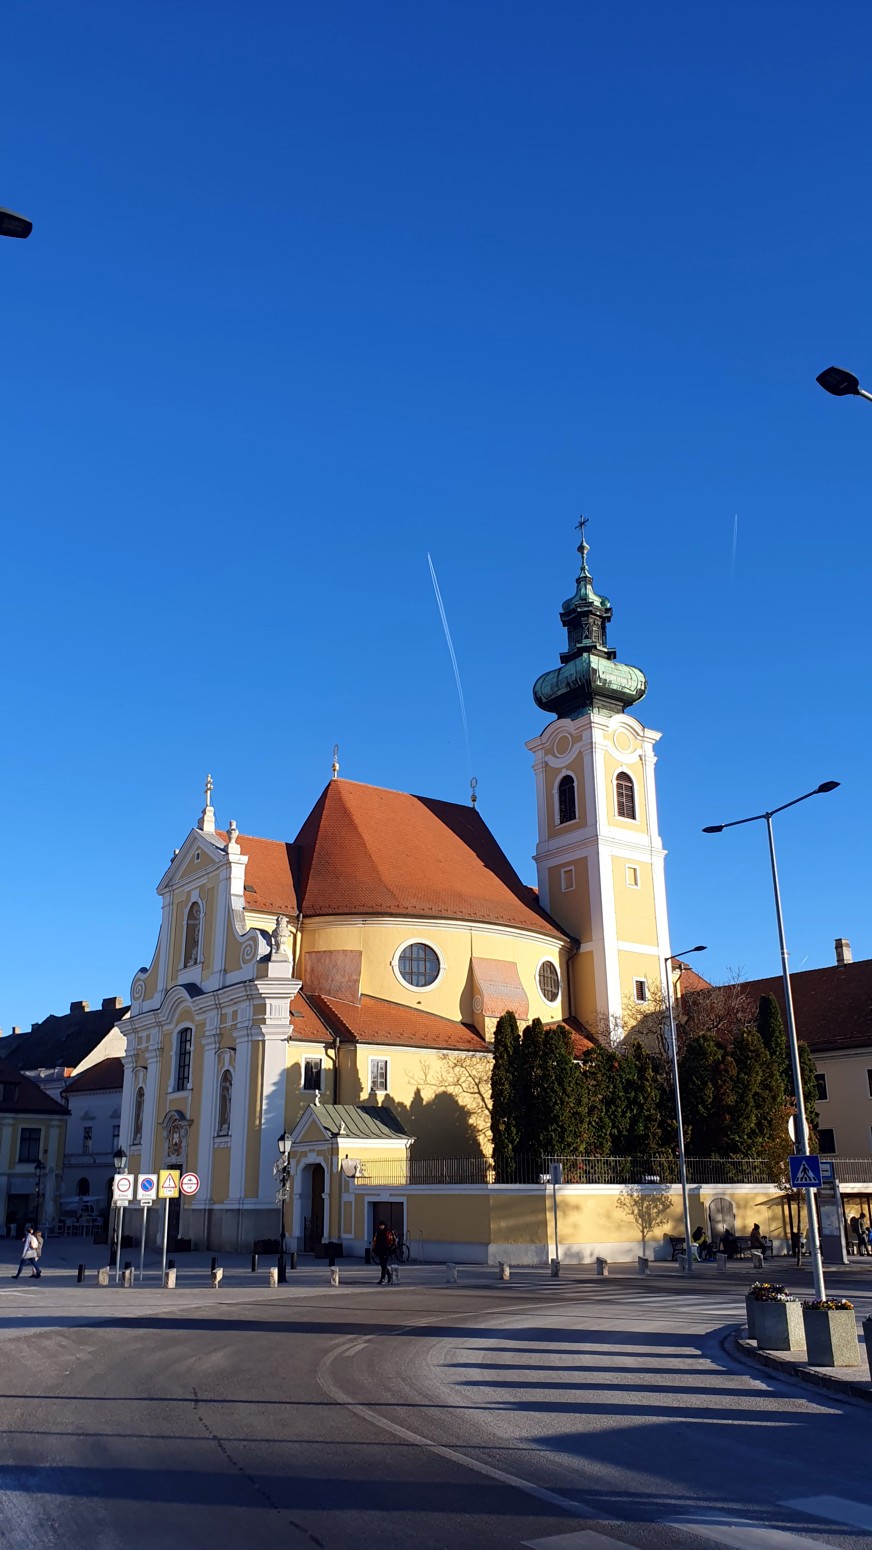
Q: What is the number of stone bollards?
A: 15